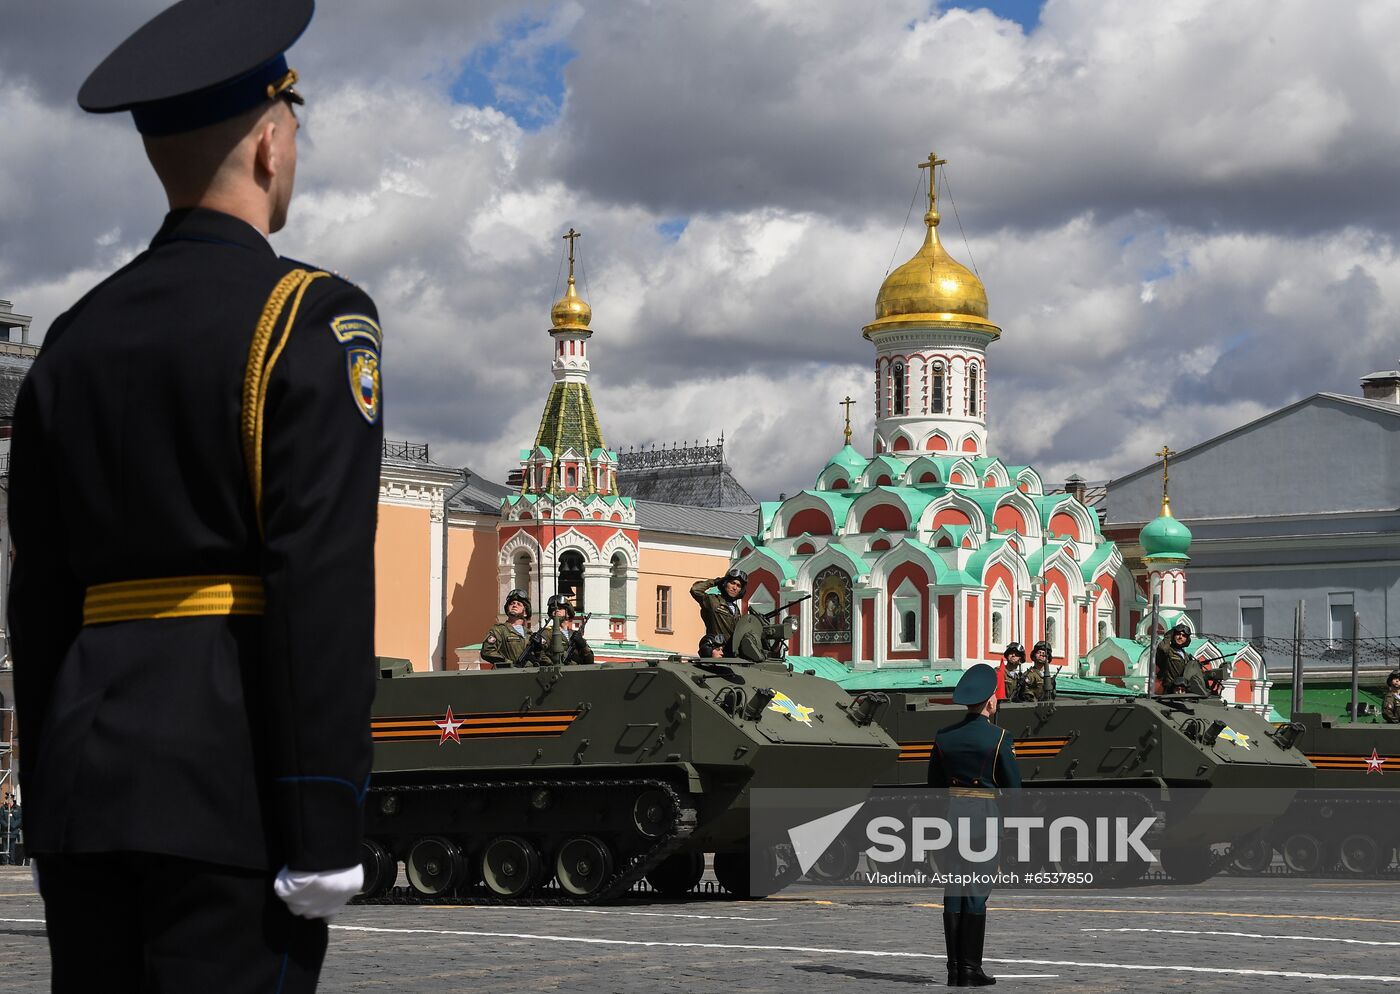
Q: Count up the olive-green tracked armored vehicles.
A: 3